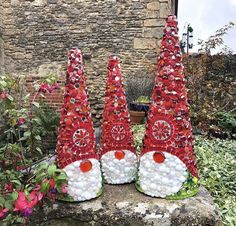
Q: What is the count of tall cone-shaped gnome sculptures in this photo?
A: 3